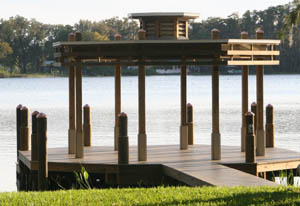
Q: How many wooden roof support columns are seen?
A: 8